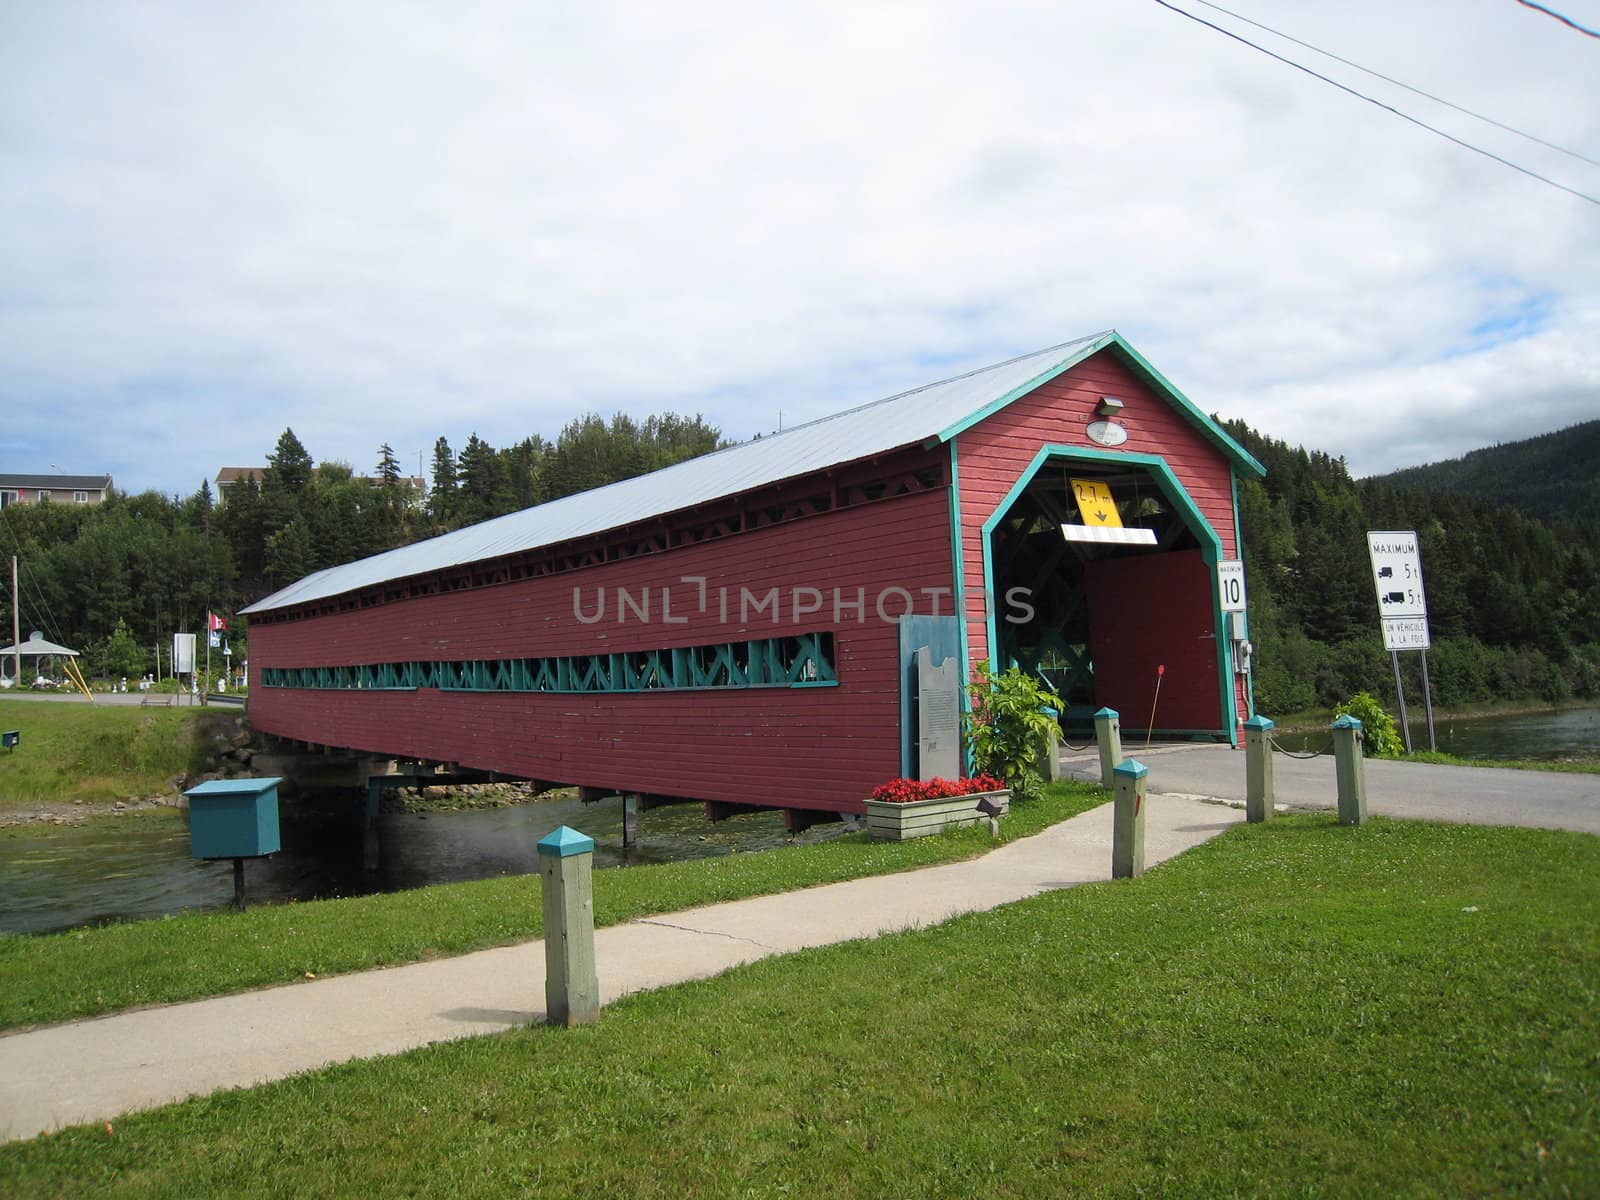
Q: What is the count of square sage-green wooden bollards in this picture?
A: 6